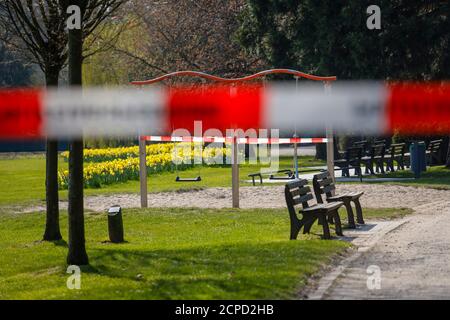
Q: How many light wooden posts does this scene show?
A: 3